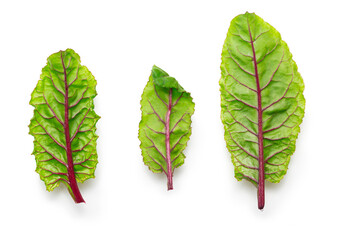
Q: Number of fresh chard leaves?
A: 3